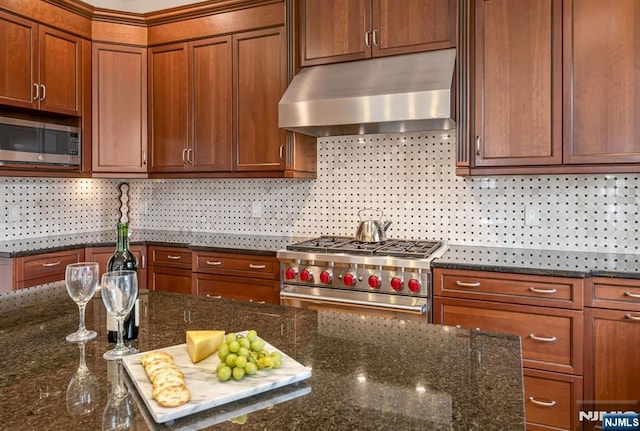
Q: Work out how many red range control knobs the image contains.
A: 7